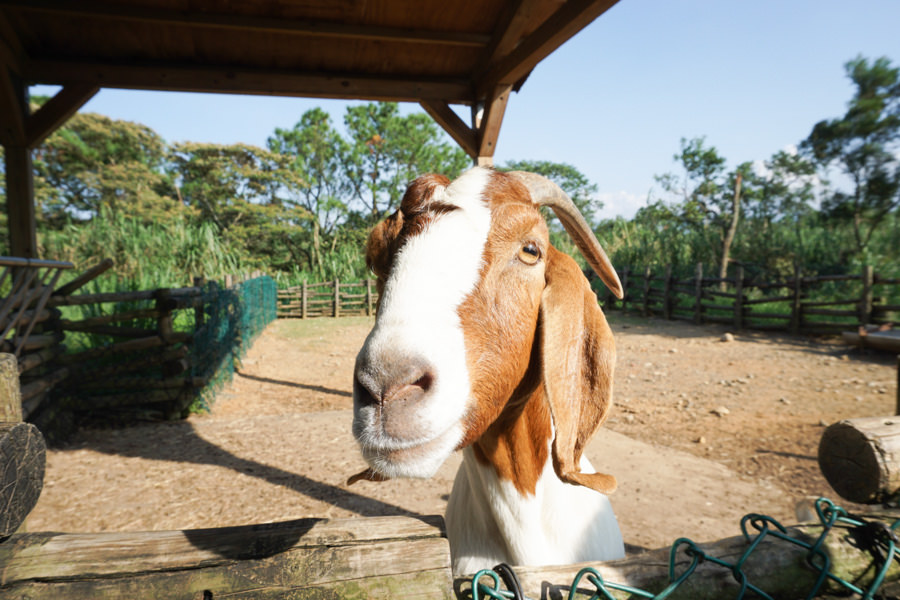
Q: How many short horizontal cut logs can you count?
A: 2